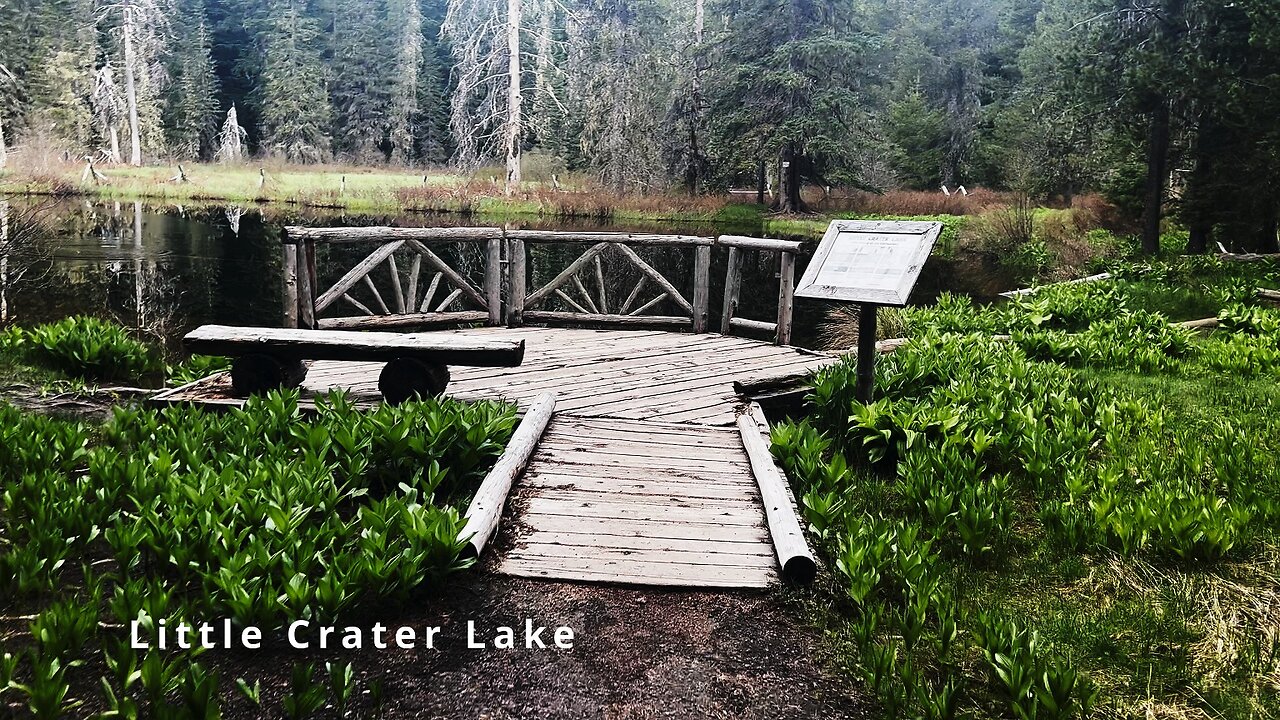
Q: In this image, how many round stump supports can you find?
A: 2